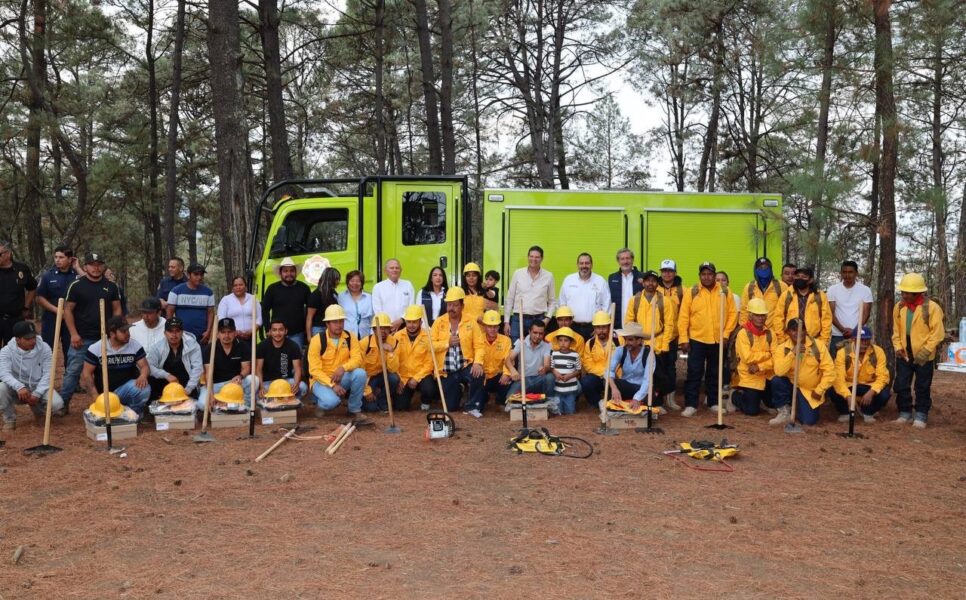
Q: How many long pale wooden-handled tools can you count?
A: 12